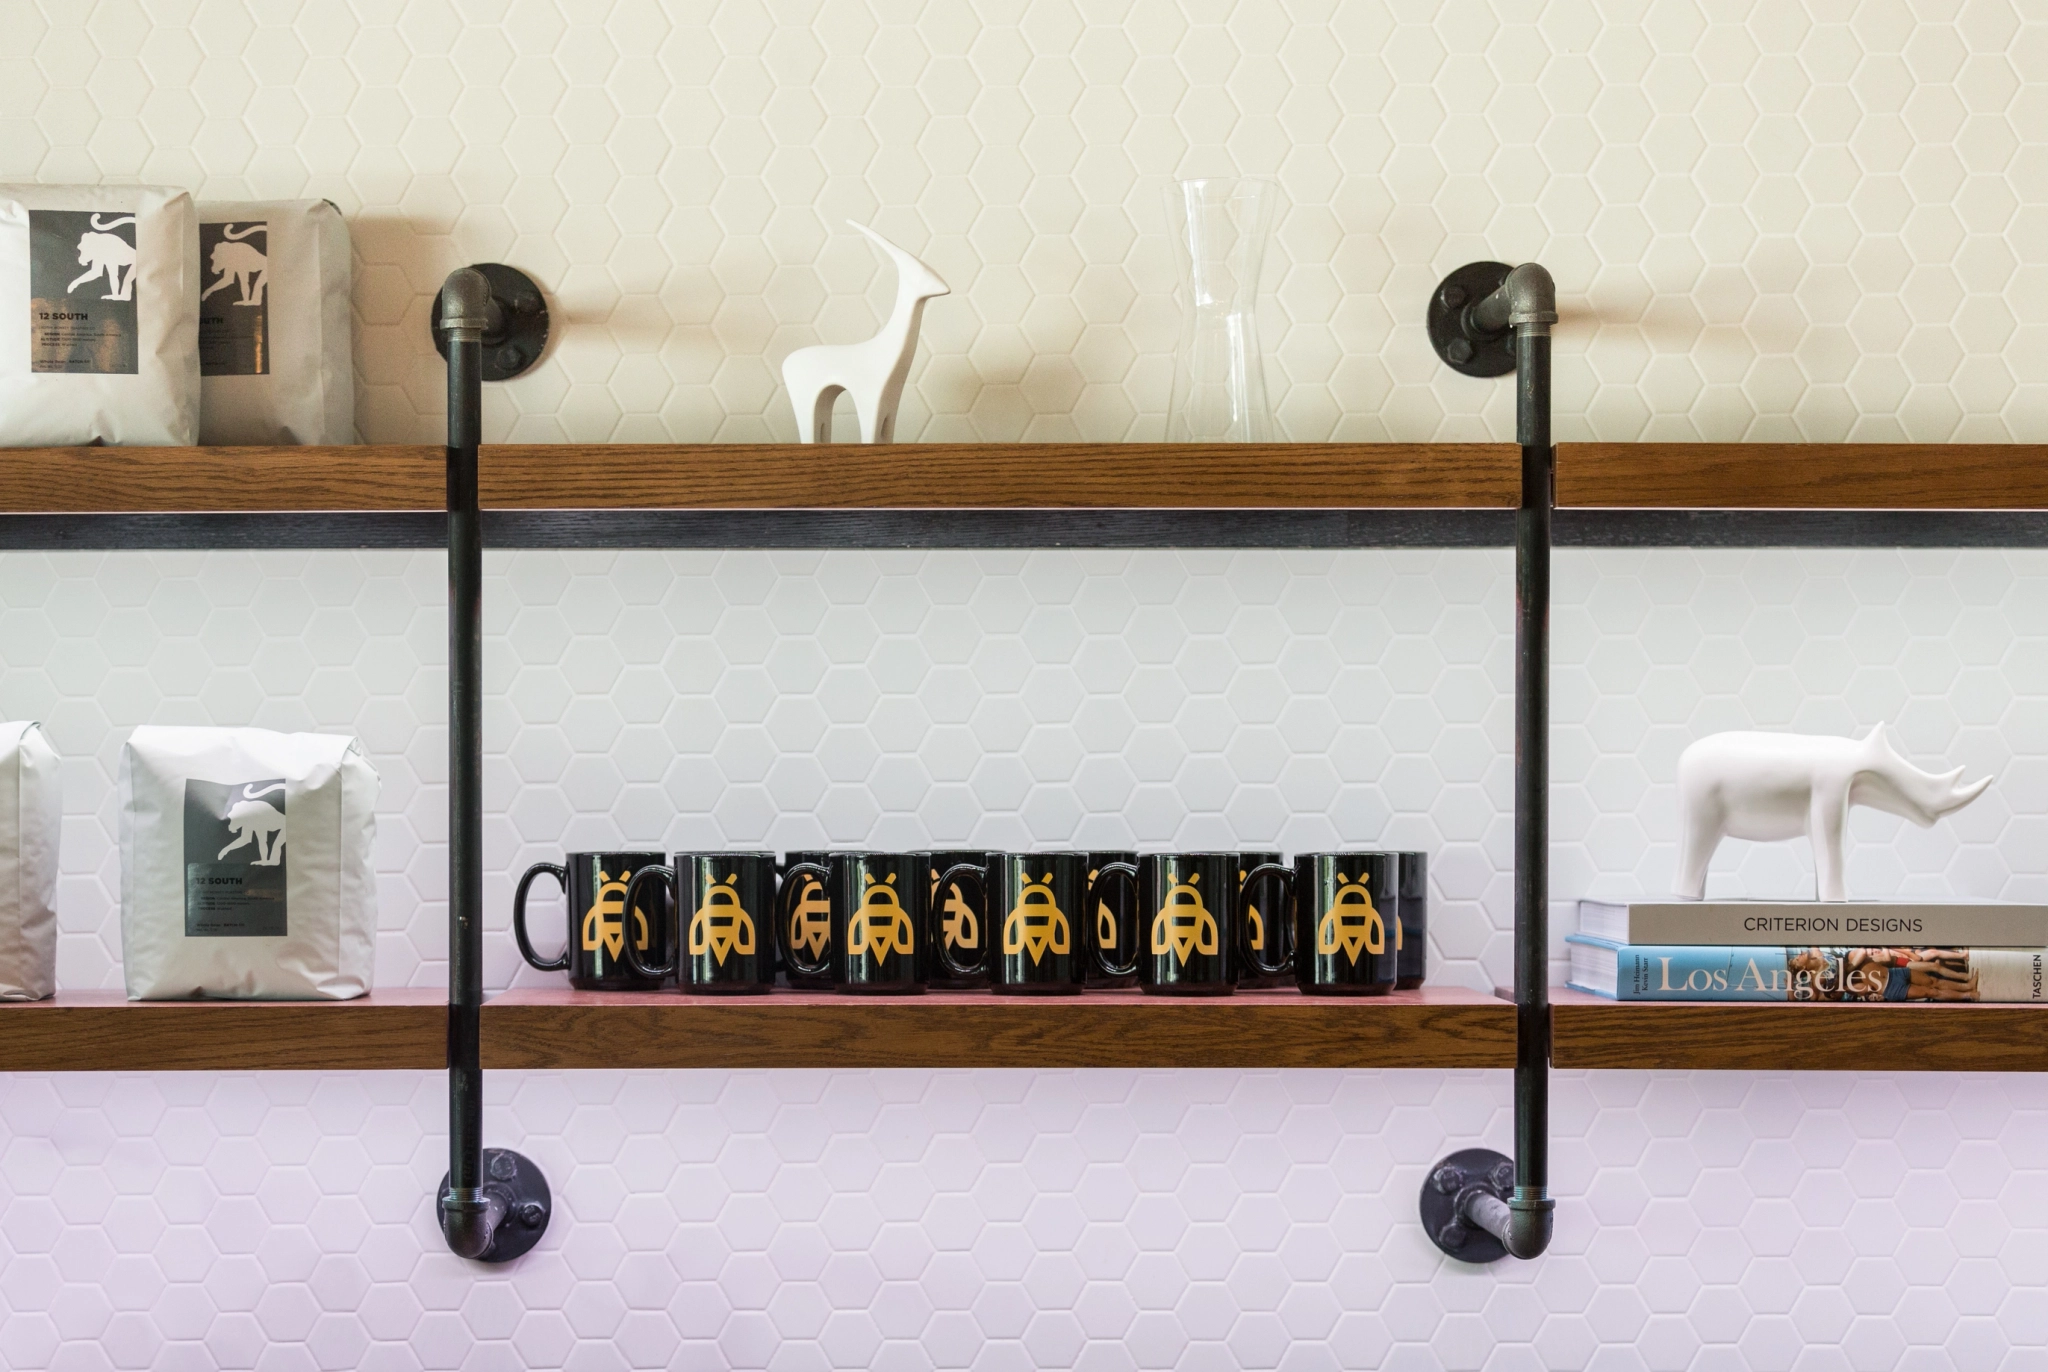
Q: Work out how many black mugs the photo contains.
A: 11